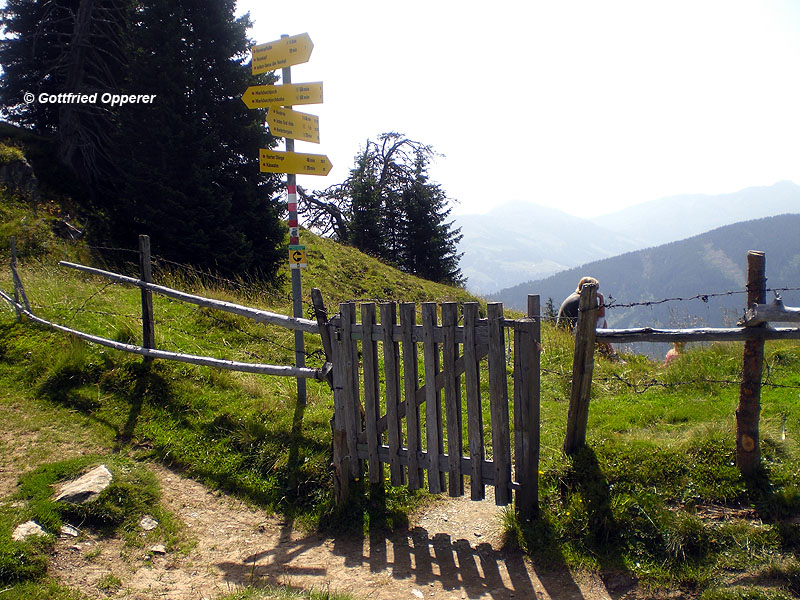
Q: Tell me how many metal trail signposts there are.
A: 1